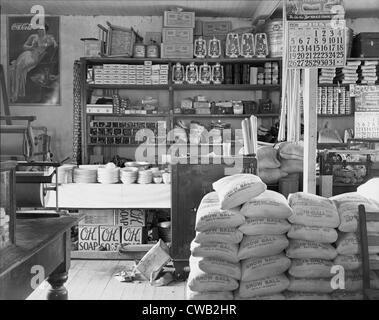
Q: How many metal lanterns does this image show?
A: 9